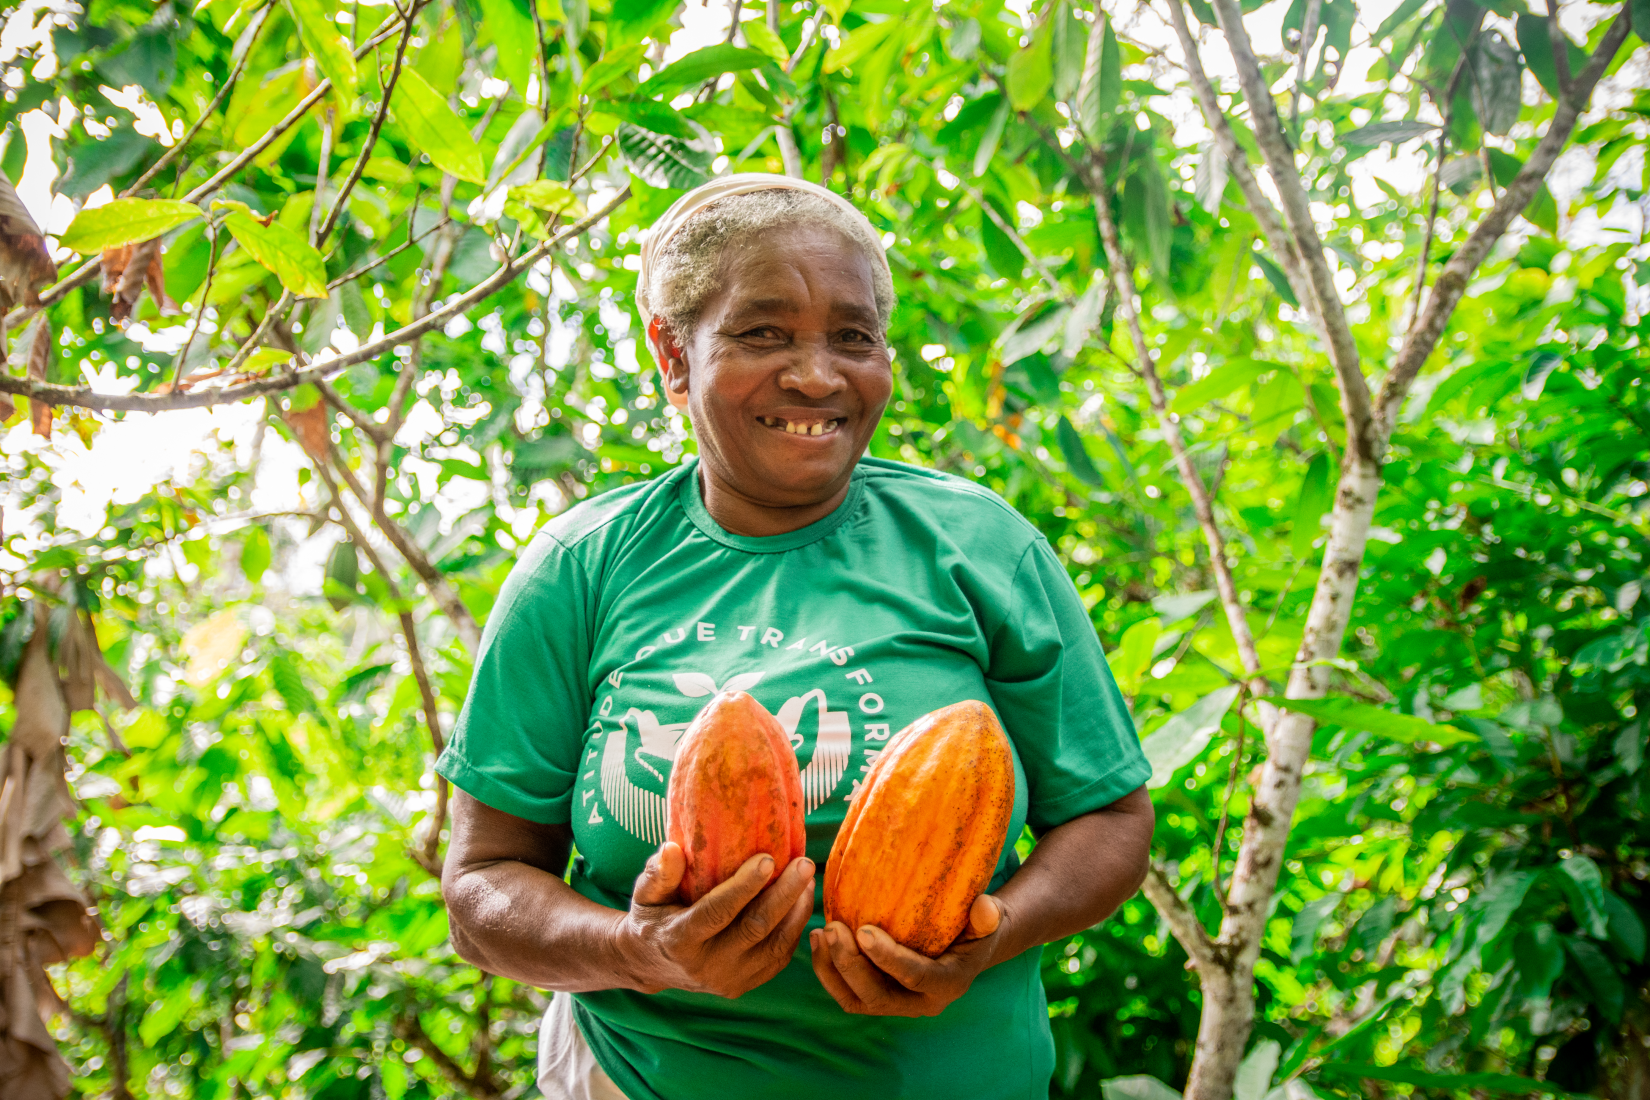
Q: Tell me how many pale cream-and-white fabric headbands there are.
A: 1